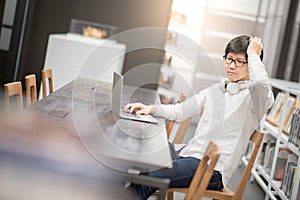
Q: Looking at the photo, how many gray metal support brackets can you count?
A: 1